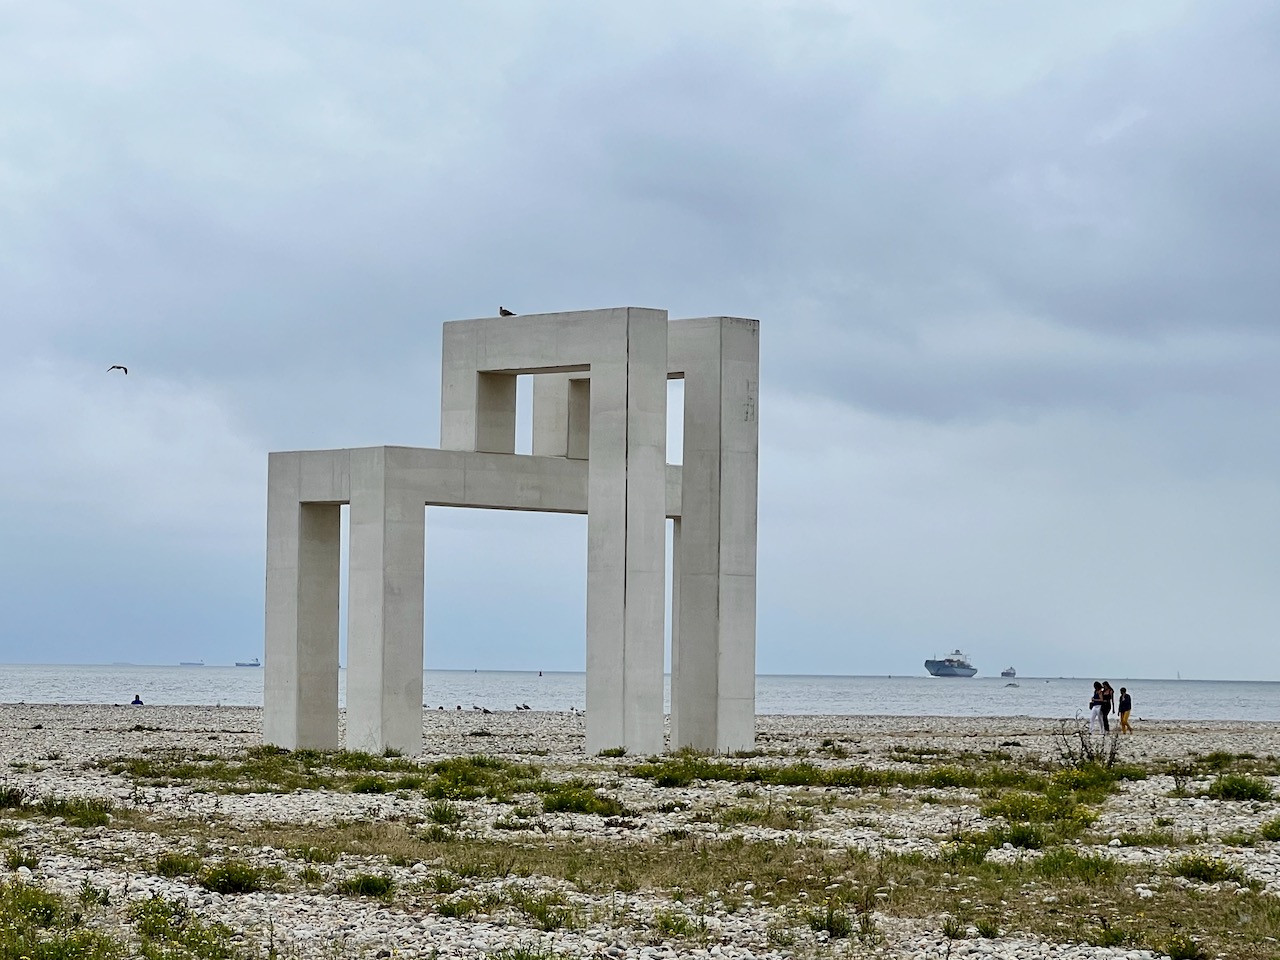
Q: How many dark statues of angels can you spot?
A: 0